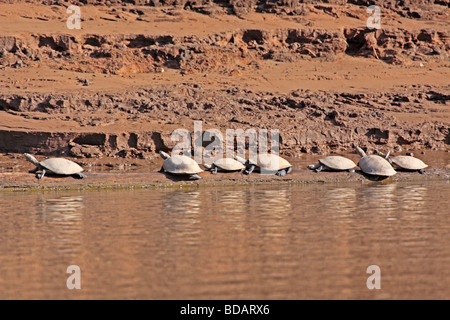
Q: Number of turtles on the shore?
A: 7